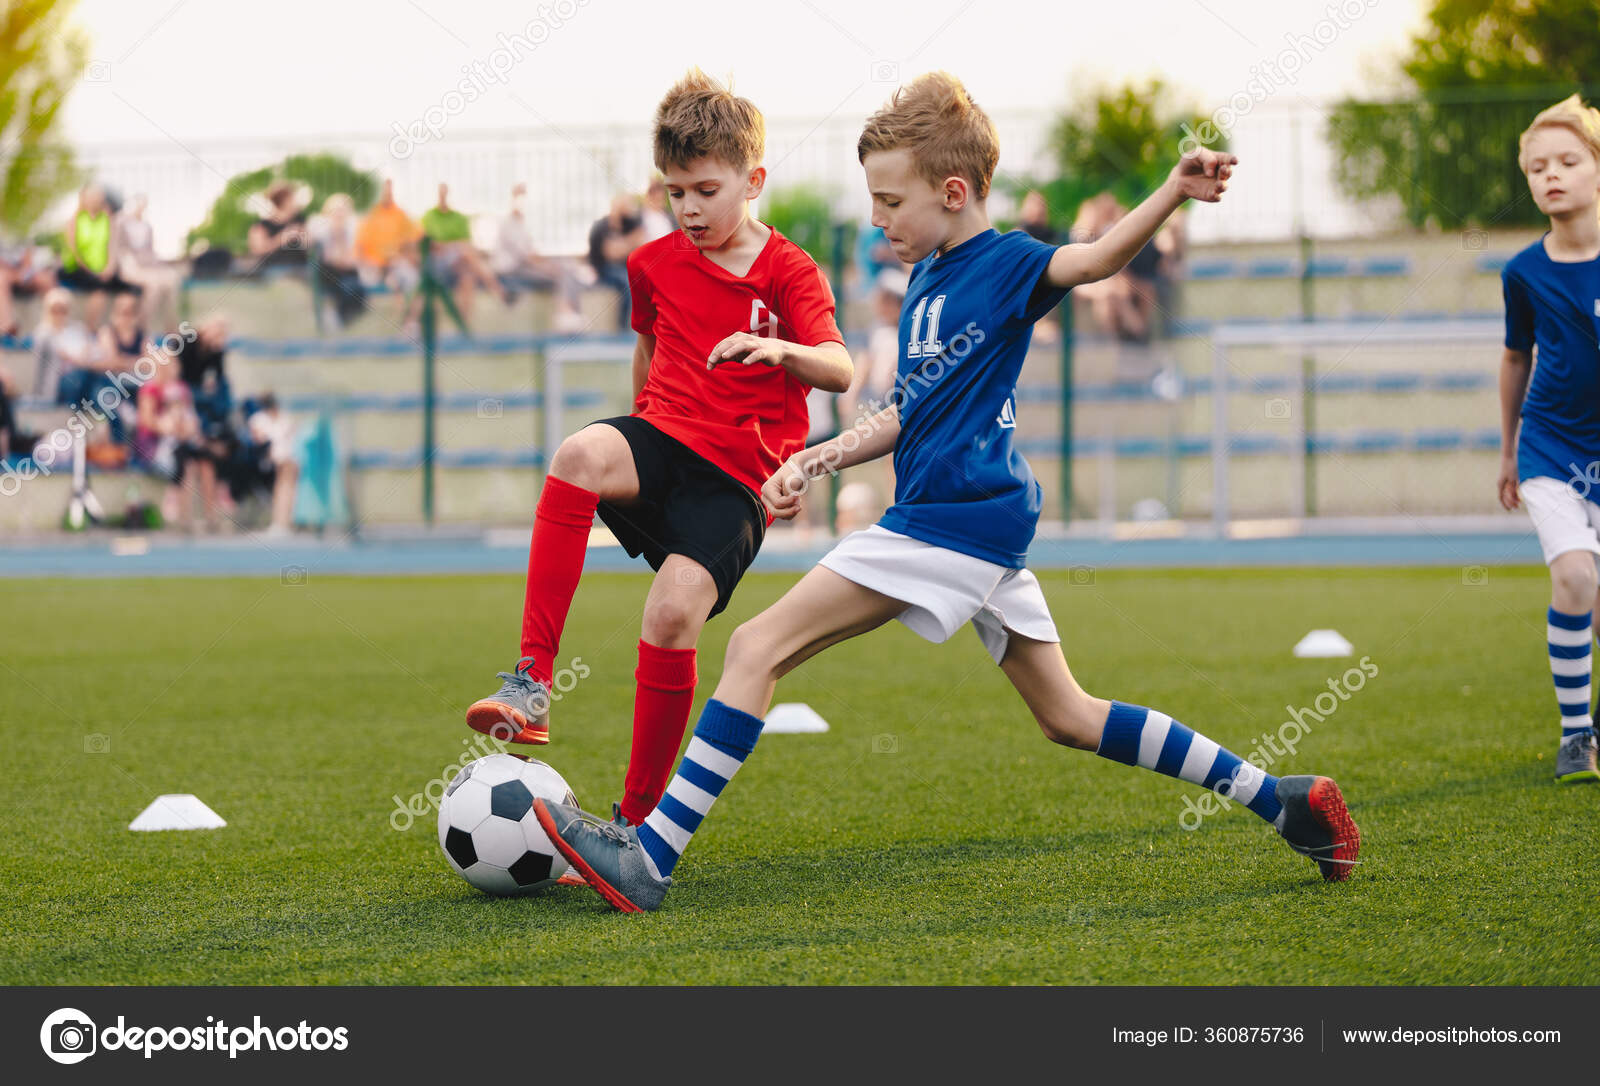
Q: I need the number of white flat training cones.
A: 3